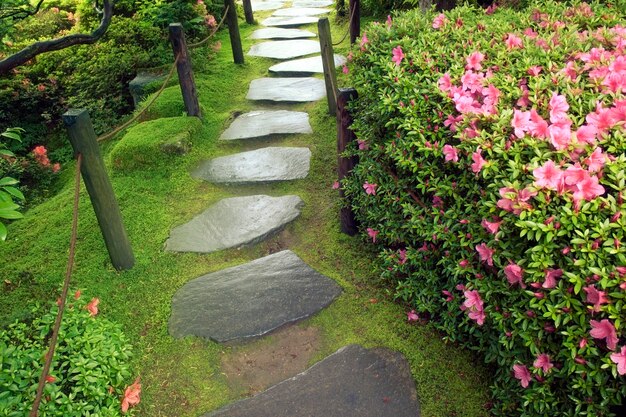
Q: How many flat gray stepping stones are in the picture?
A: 13